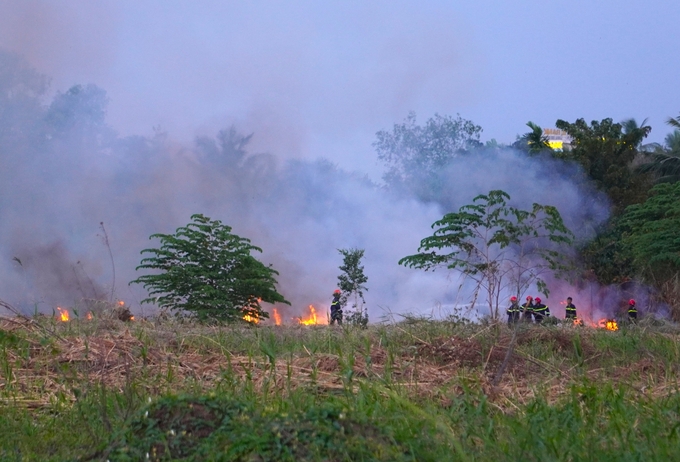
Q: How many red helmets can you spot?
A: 5